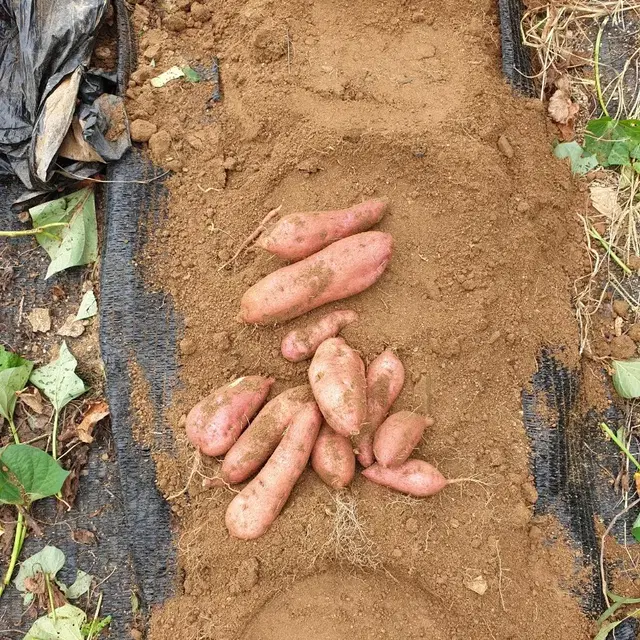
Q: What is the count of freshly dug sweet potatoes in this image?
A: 11